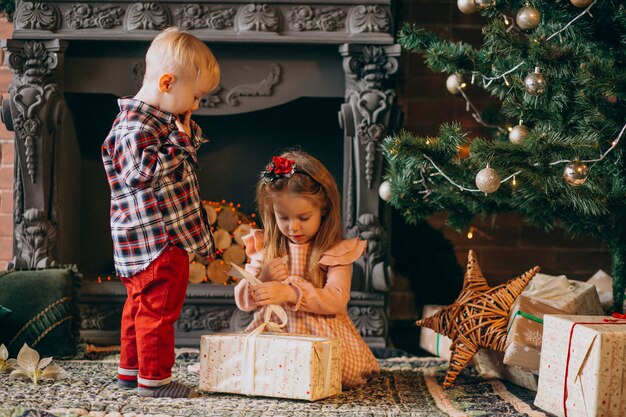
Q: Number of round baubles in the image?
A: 10